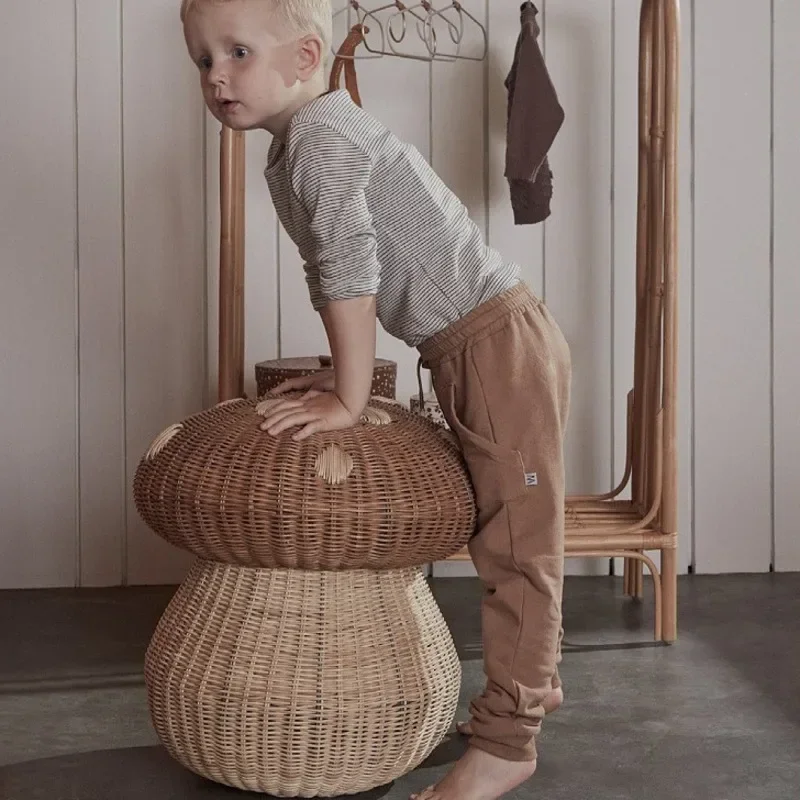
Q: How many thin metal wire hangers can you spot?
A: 4